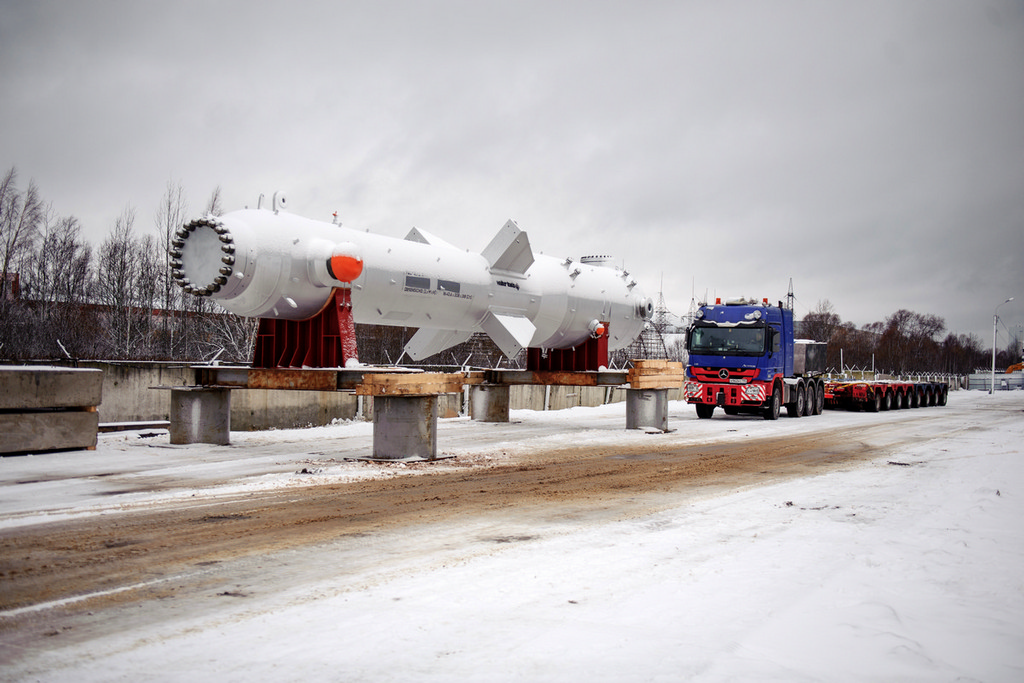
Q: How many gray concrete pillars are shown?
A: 4